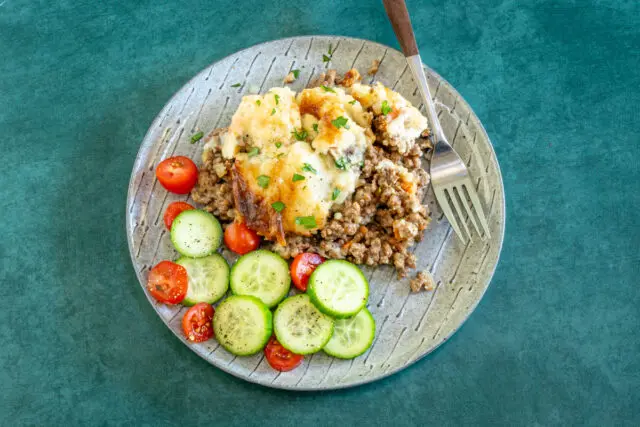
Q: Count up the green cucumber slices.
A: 7